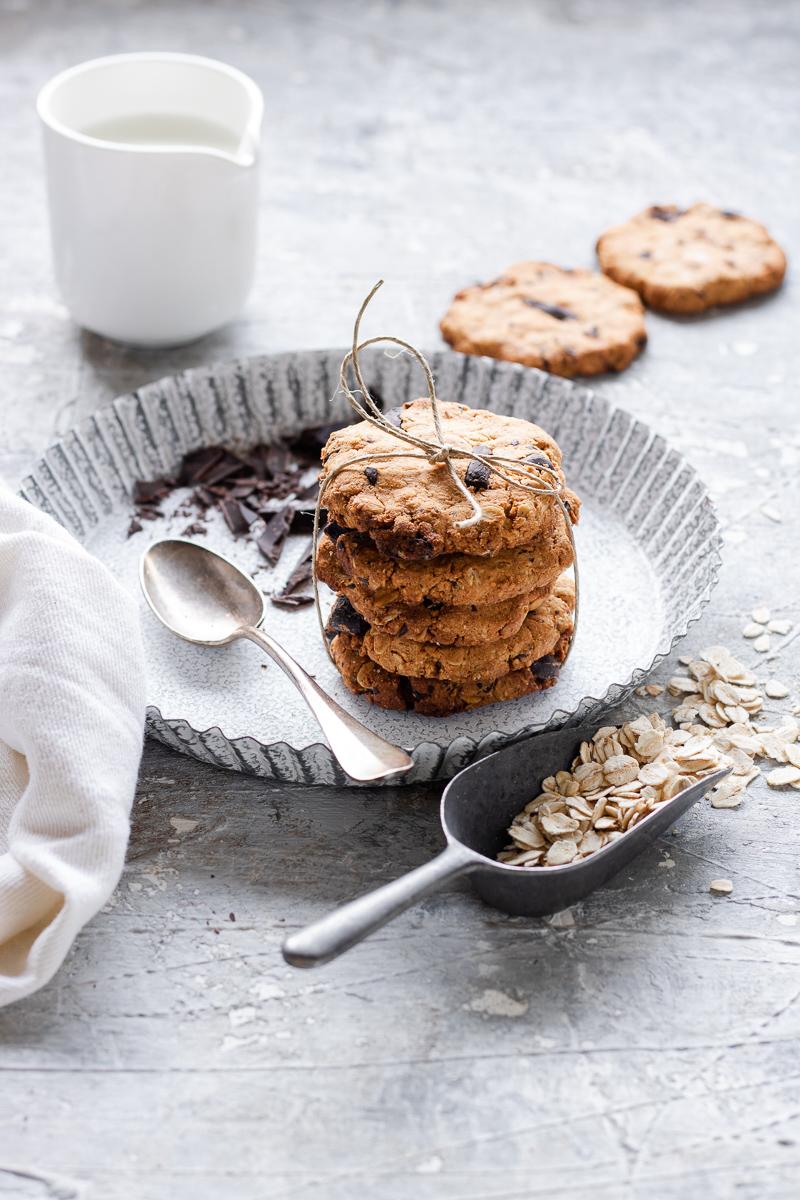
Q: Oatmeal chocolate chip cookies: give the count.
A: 7